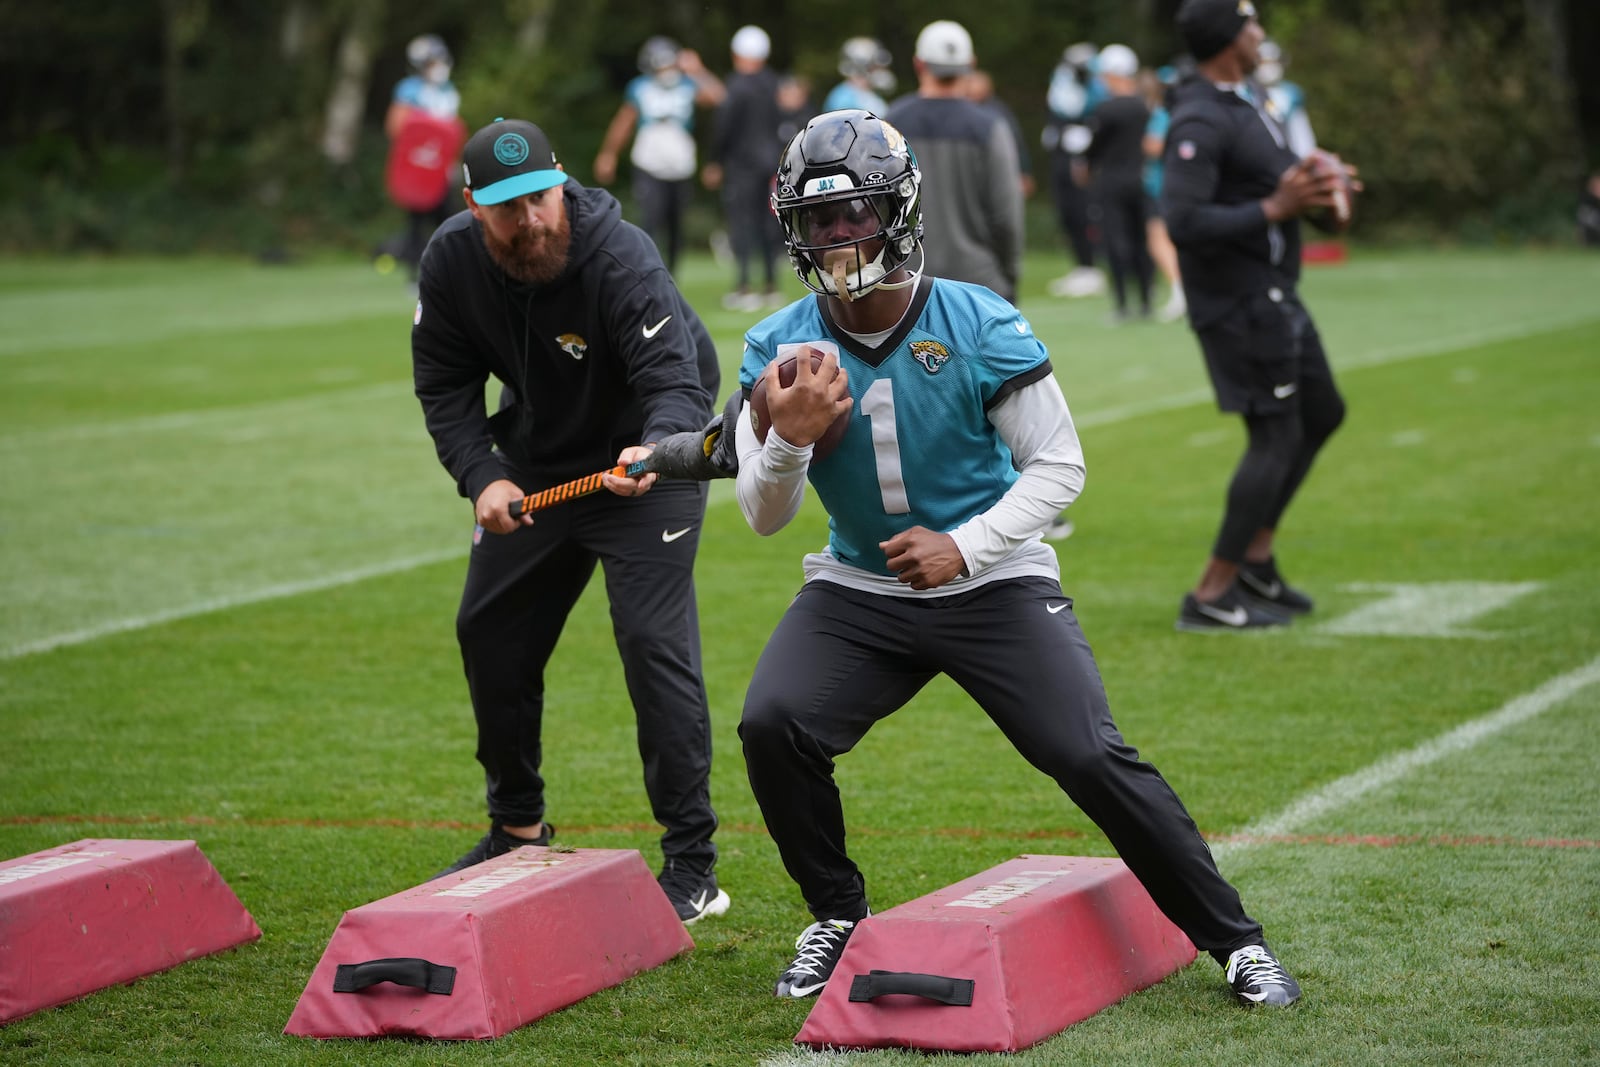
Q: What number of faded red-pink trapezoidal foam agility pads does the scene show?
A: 3